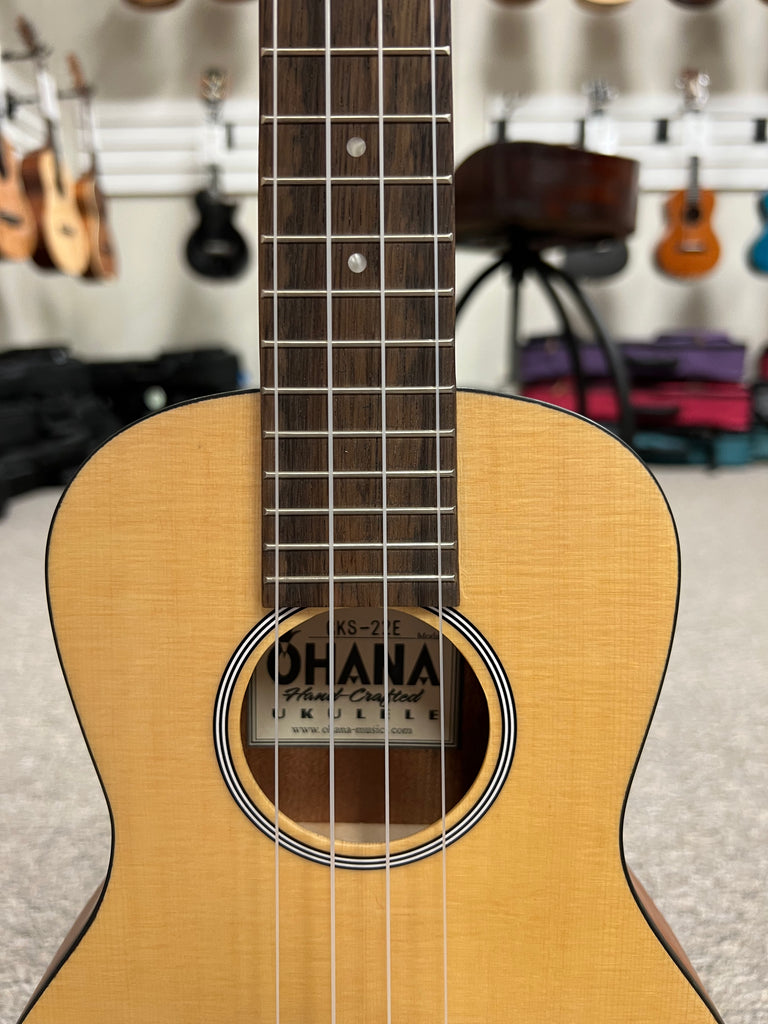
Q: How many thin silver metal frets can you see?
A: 12